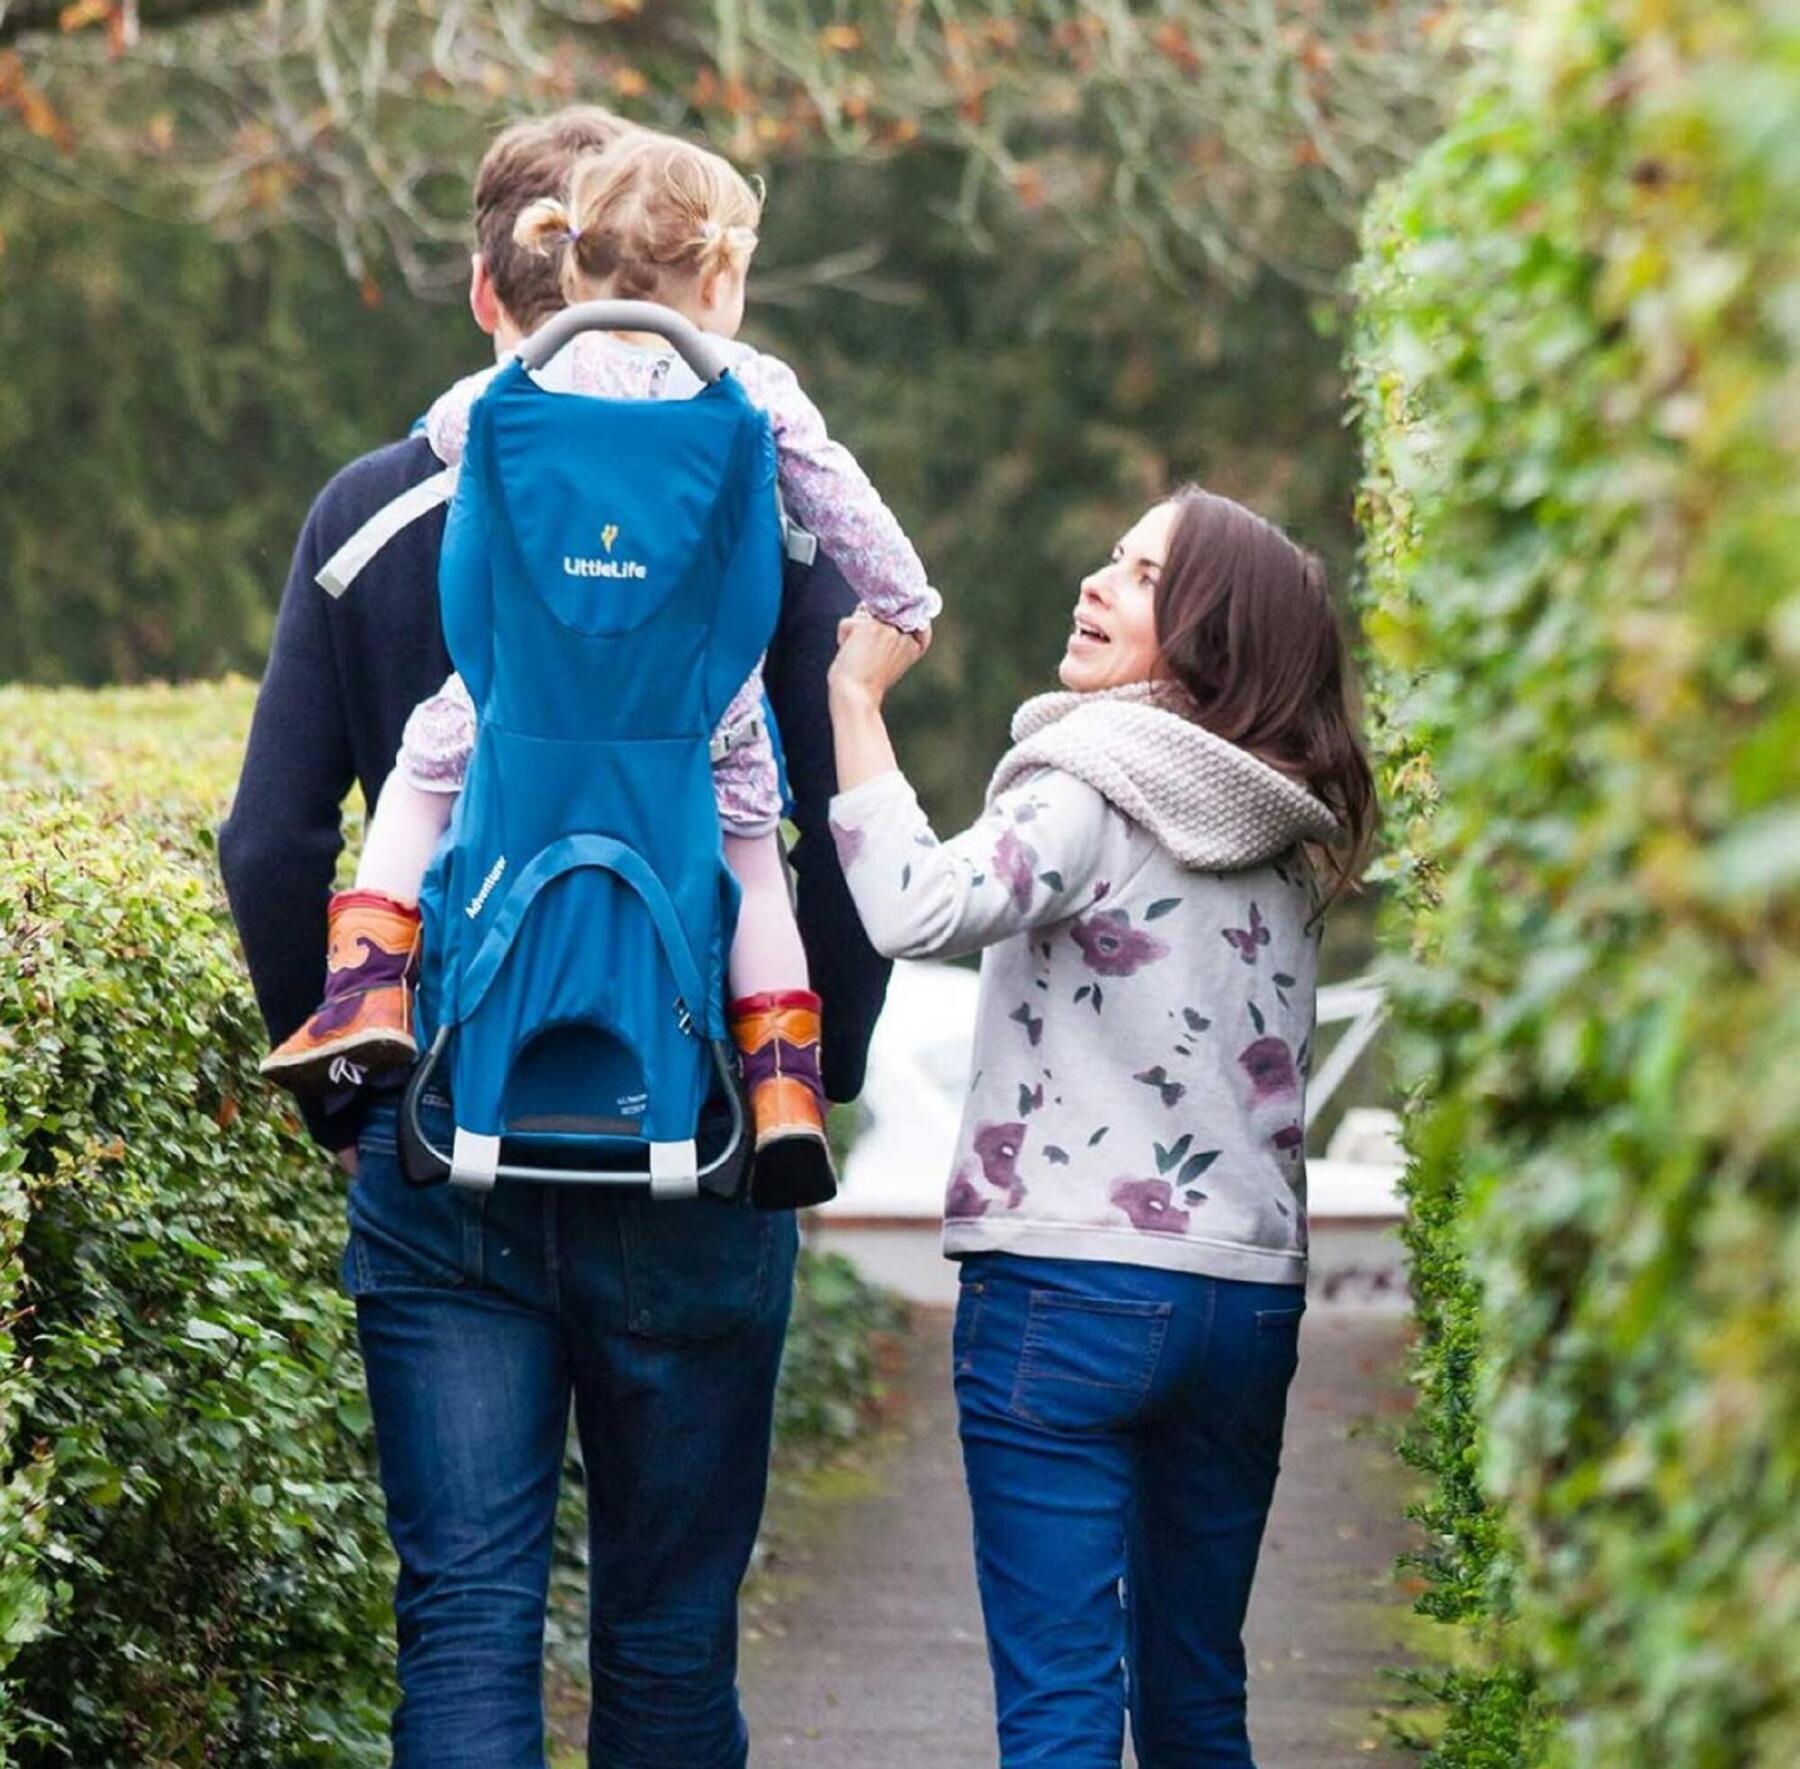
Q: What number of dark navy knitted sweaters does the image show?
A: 1